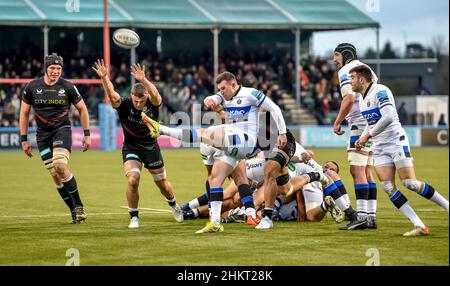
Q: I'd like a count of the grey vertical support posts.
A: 5